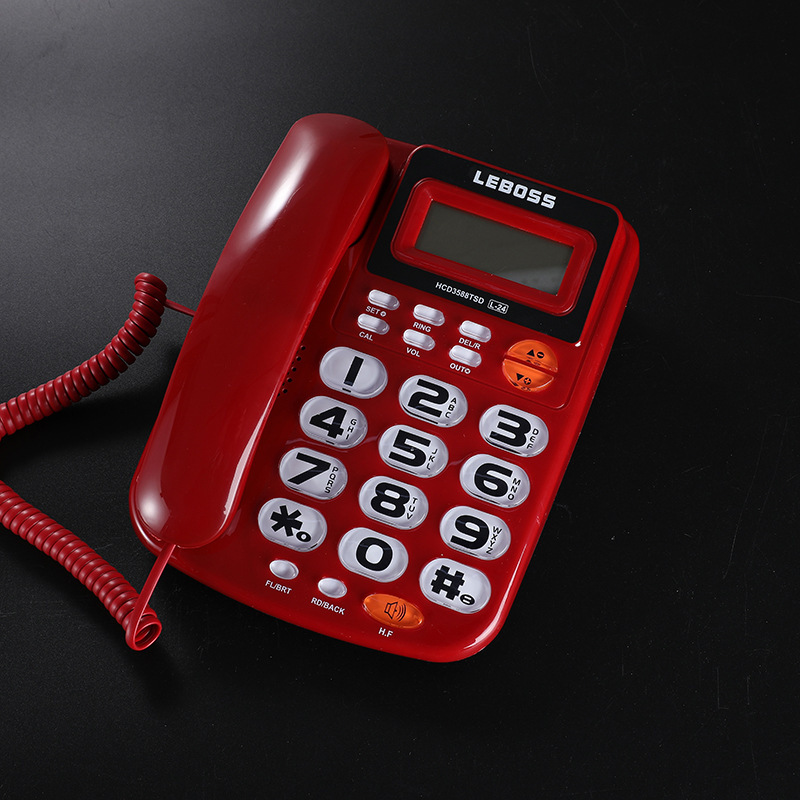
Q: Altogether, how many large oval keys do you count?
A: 12